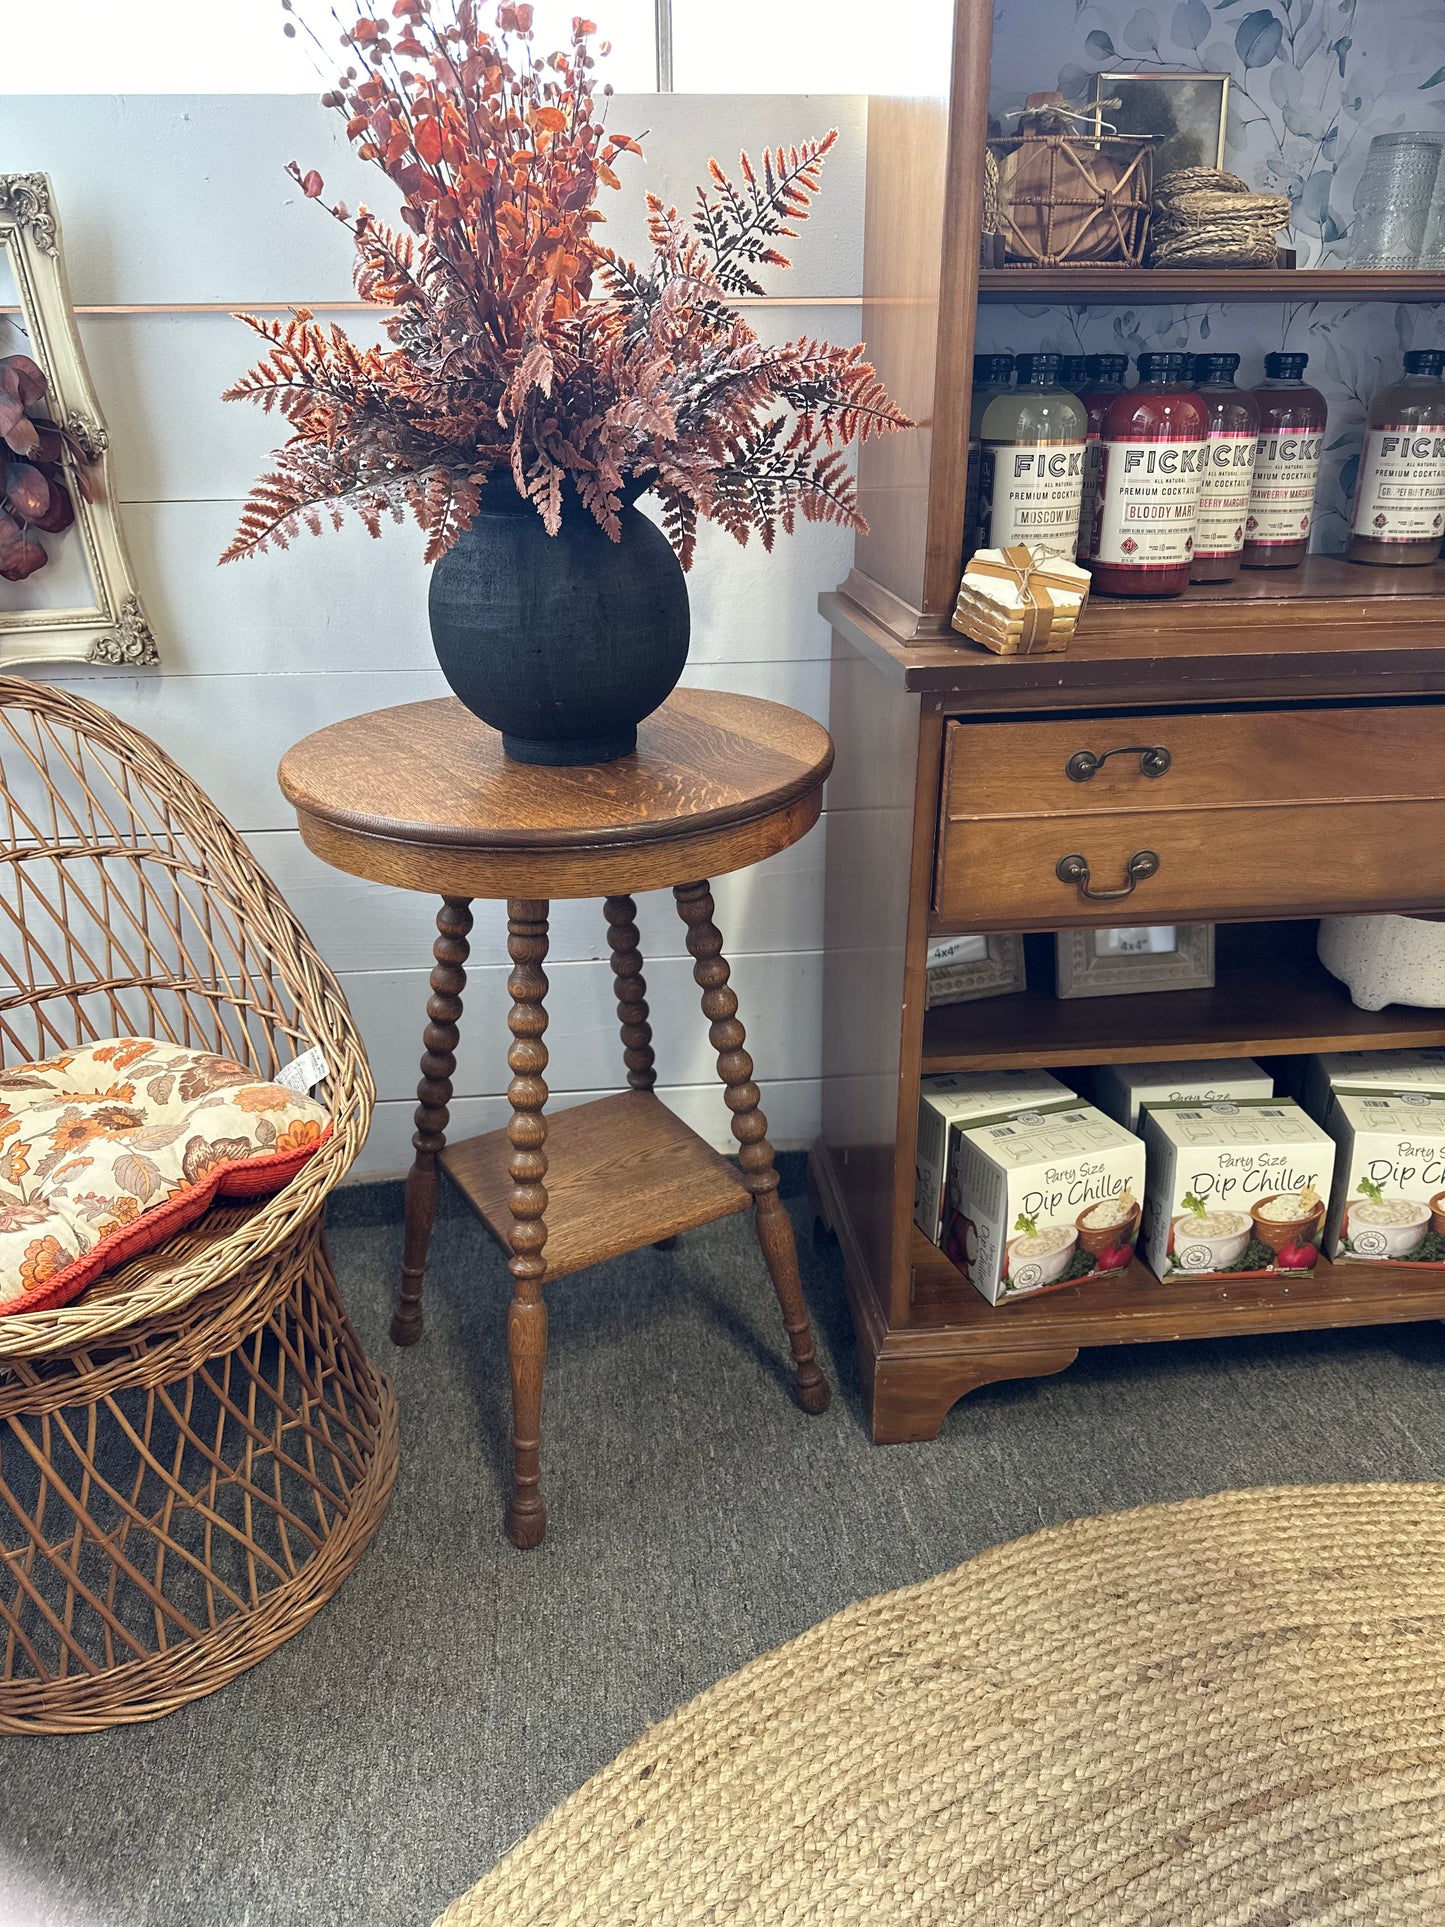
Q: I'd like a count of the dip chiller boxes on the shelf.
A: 6